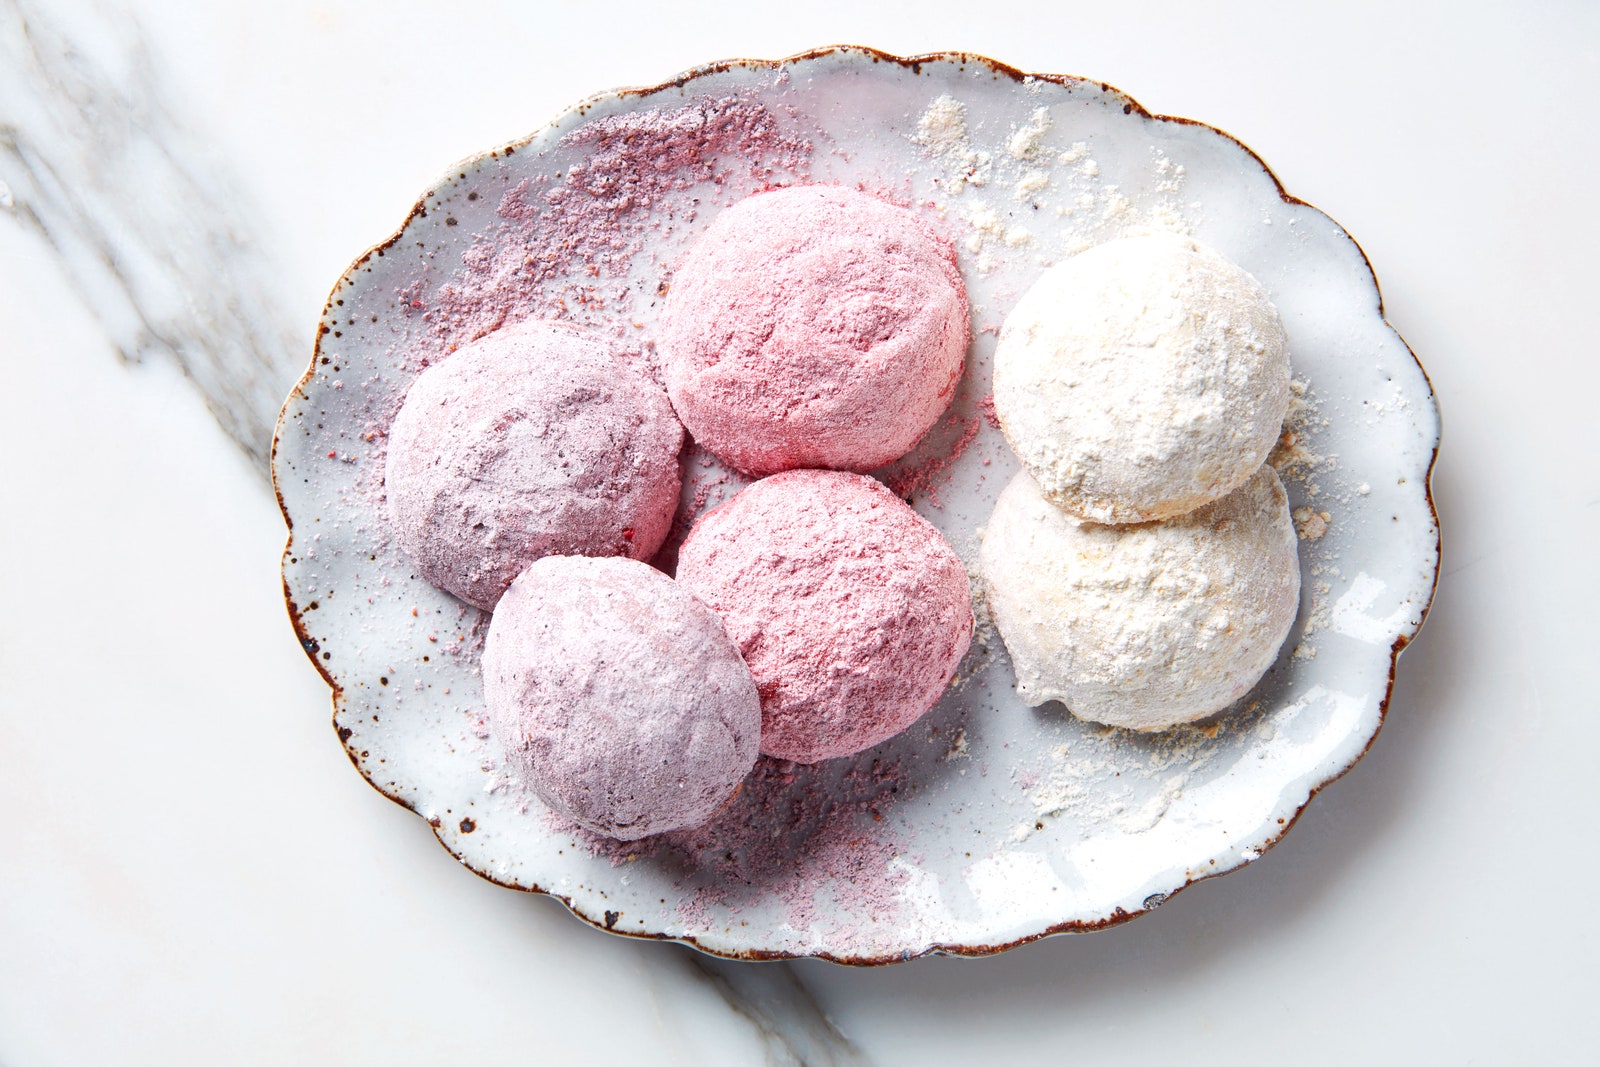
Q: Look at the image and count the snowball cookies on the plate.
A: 6